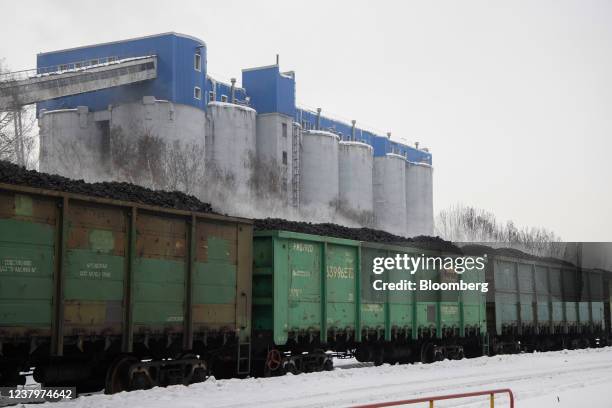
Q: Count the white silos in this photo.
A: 7